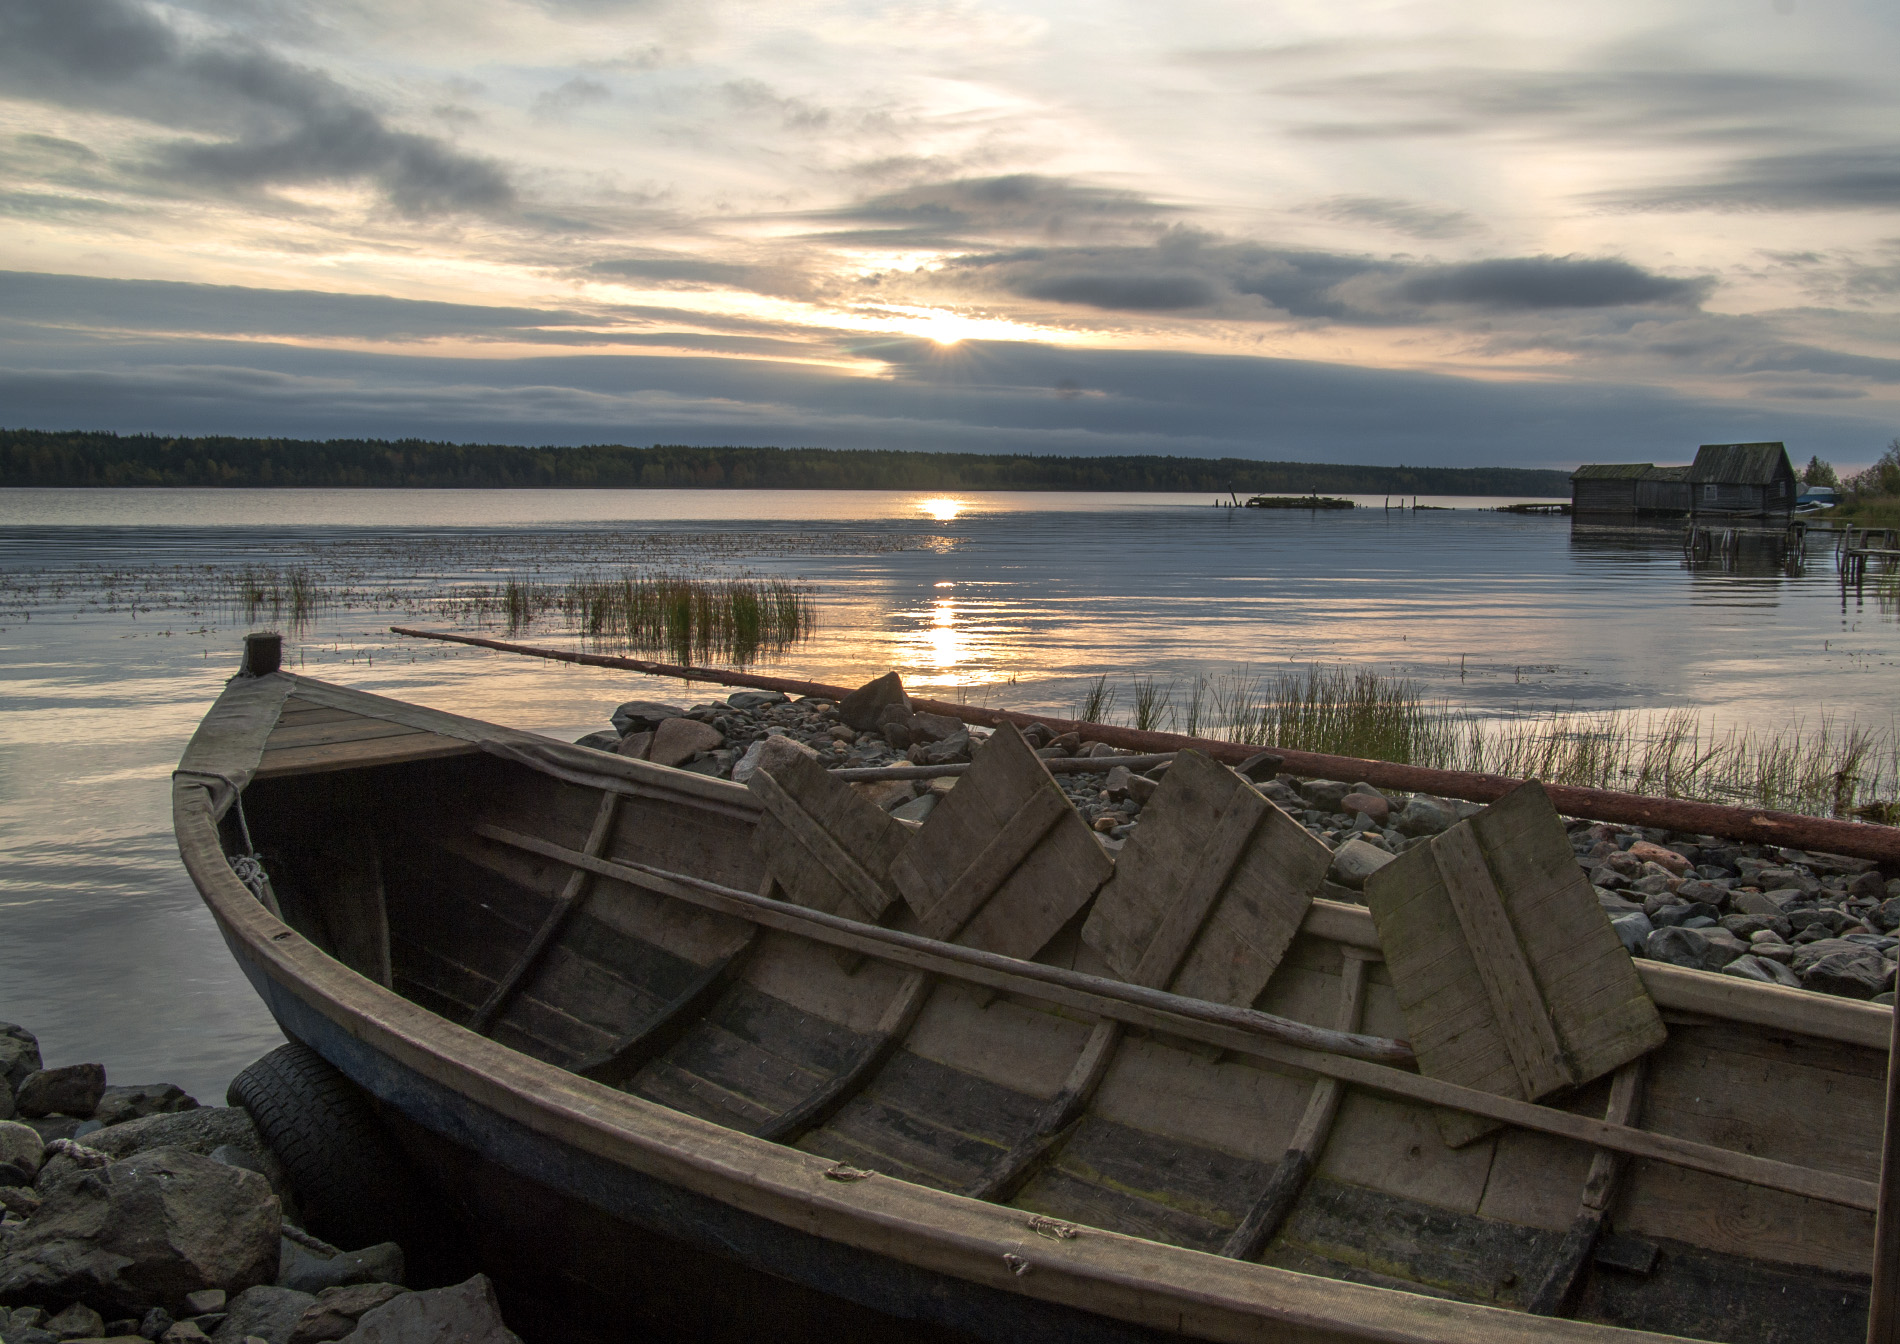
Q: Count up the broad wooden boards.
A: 4